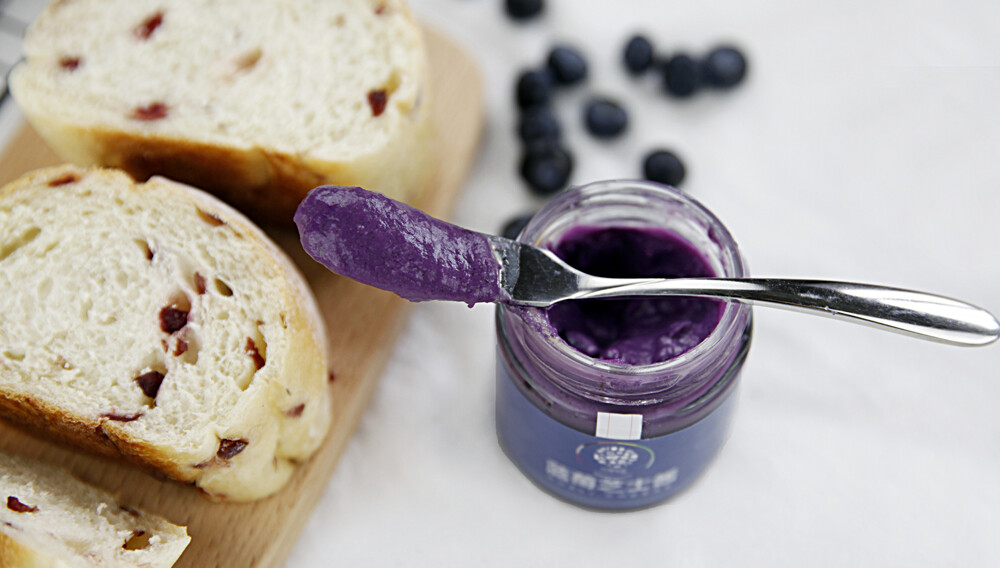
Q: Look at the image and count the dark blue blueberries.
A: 11